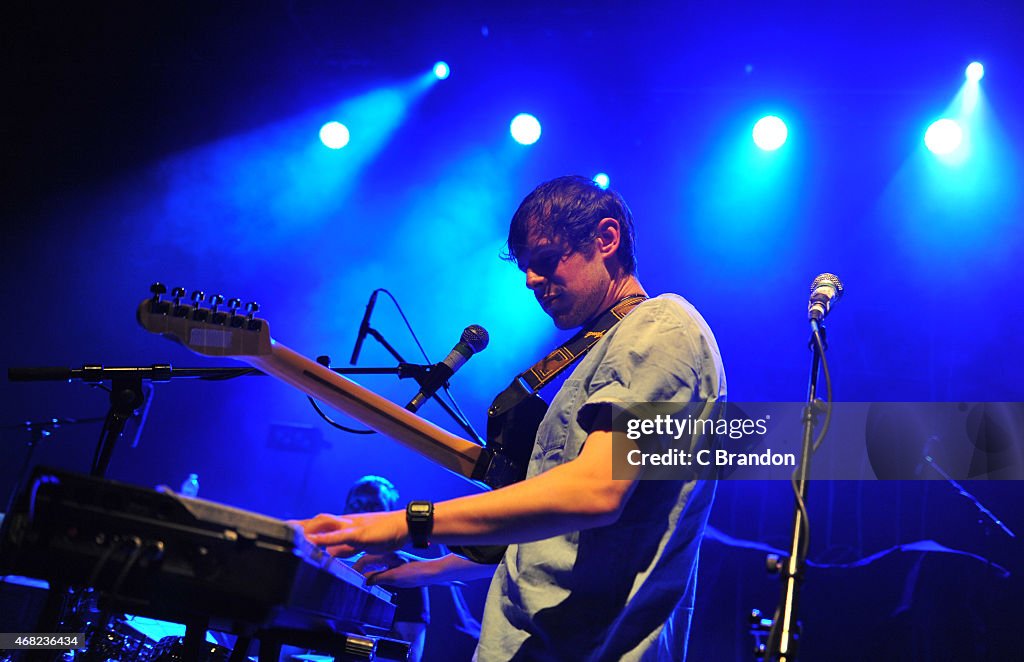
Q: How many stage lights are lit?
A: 7